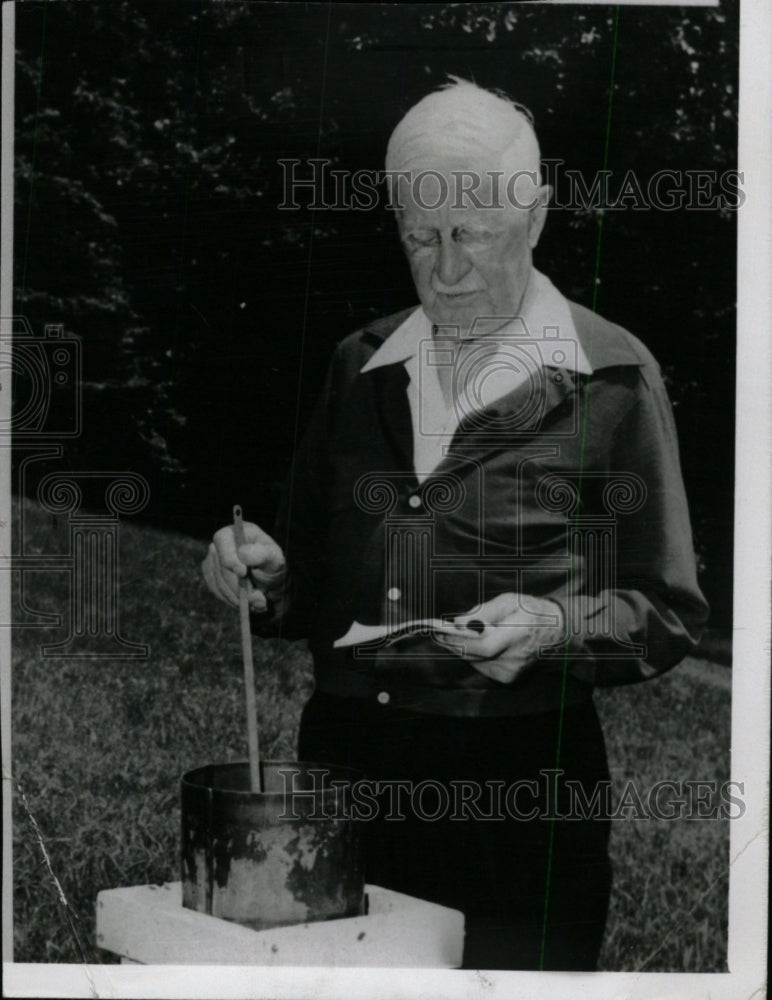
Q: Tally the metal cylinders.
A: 1